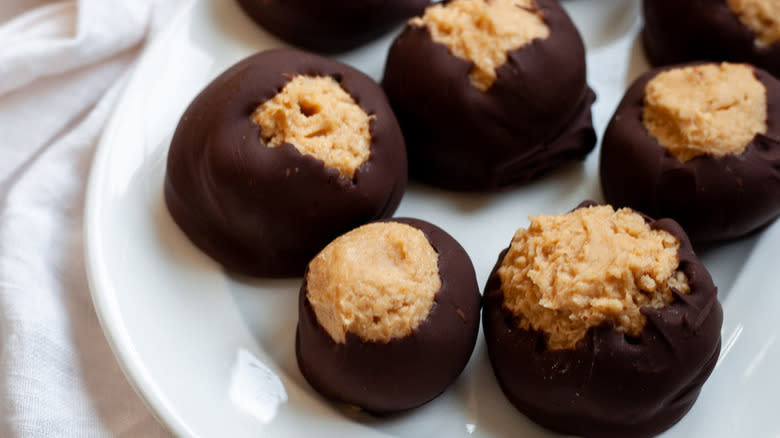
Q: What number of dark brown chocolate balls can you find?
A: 7